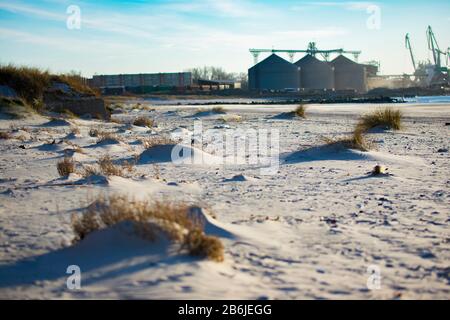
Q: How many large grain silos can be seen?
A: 3